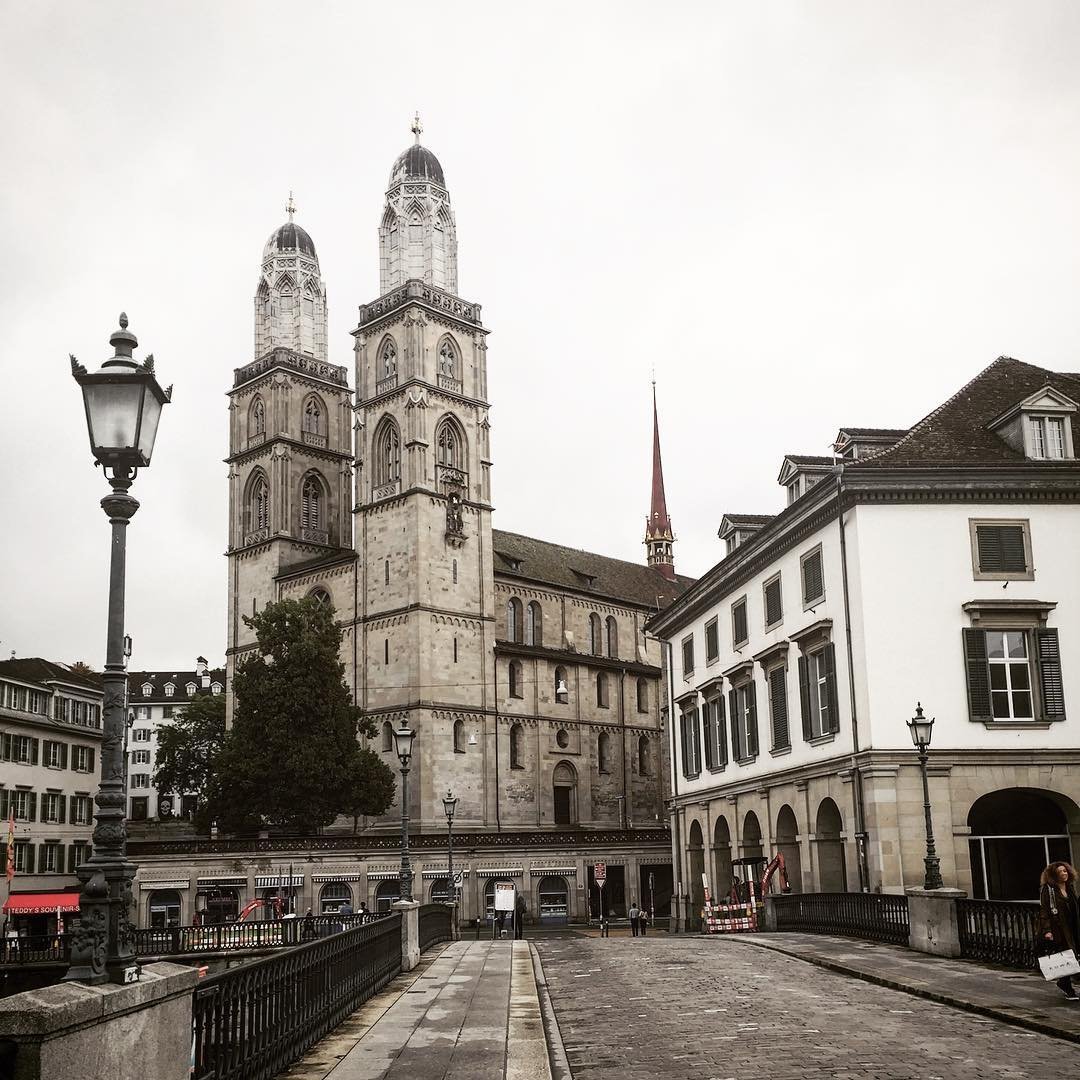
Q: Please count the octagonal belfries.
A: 2